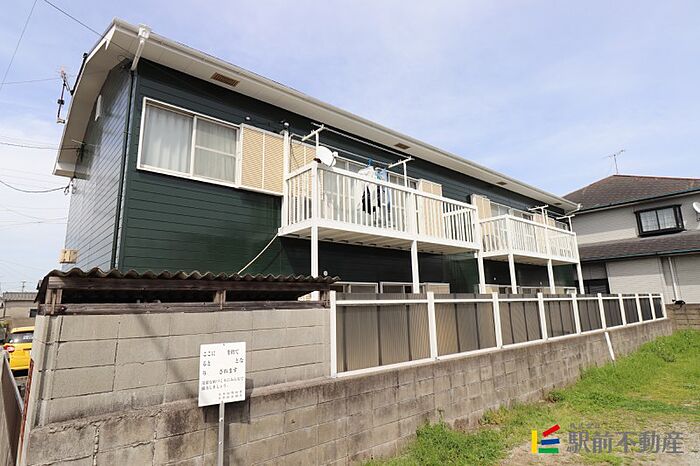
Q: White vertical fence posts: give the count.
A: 10